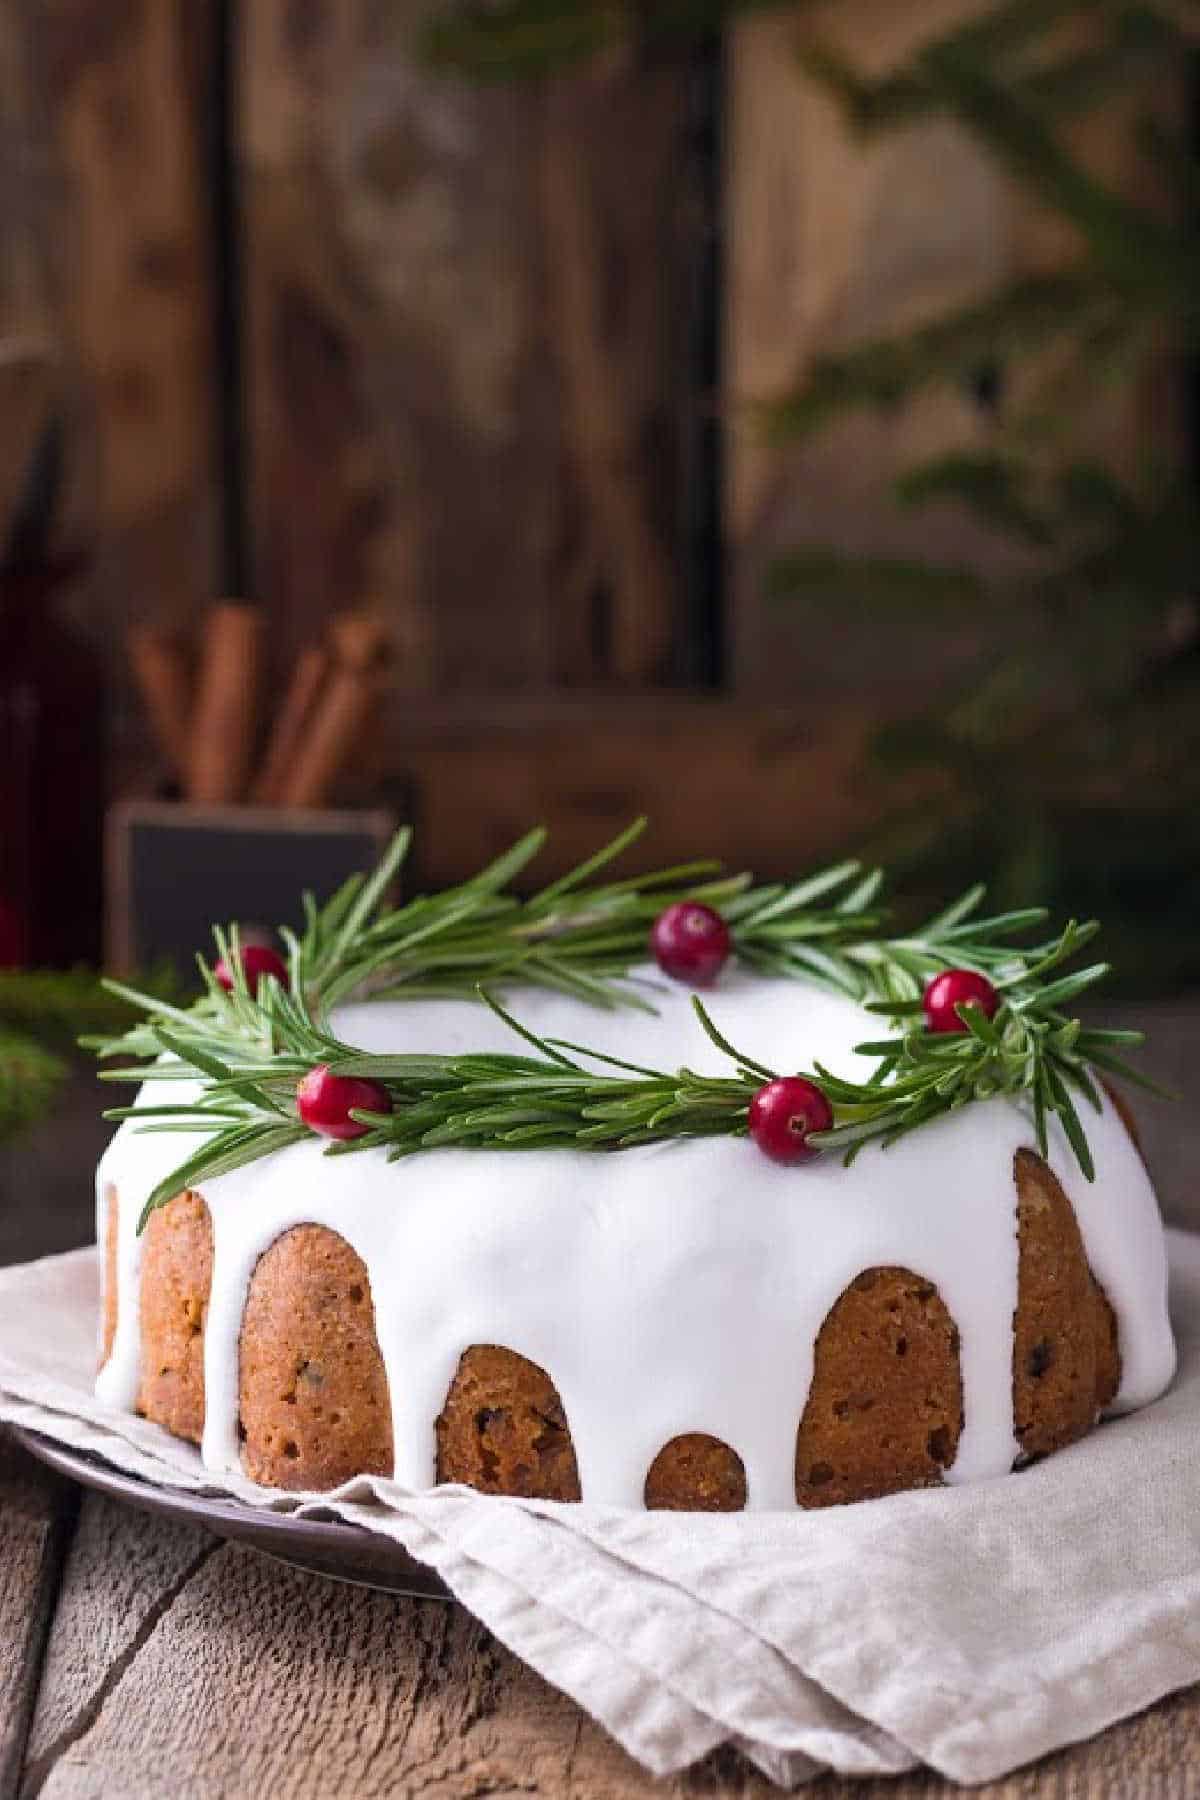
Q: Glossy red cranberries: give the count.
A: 5